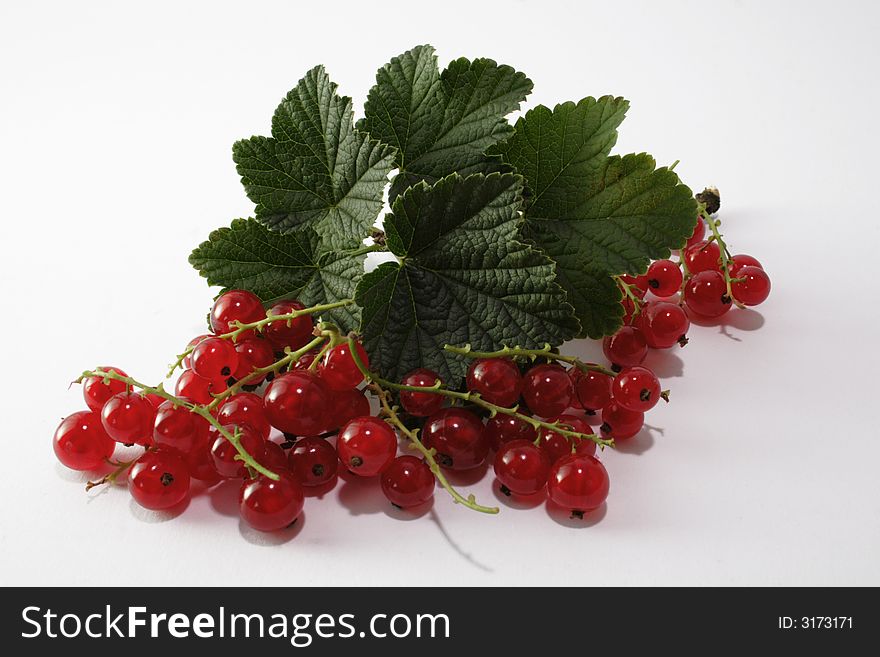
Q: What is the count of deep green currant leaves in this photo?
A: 5